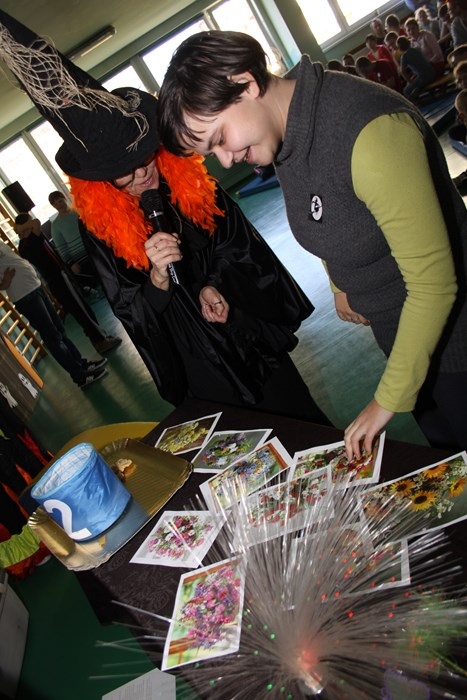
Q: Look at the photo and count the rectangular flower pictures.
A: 9